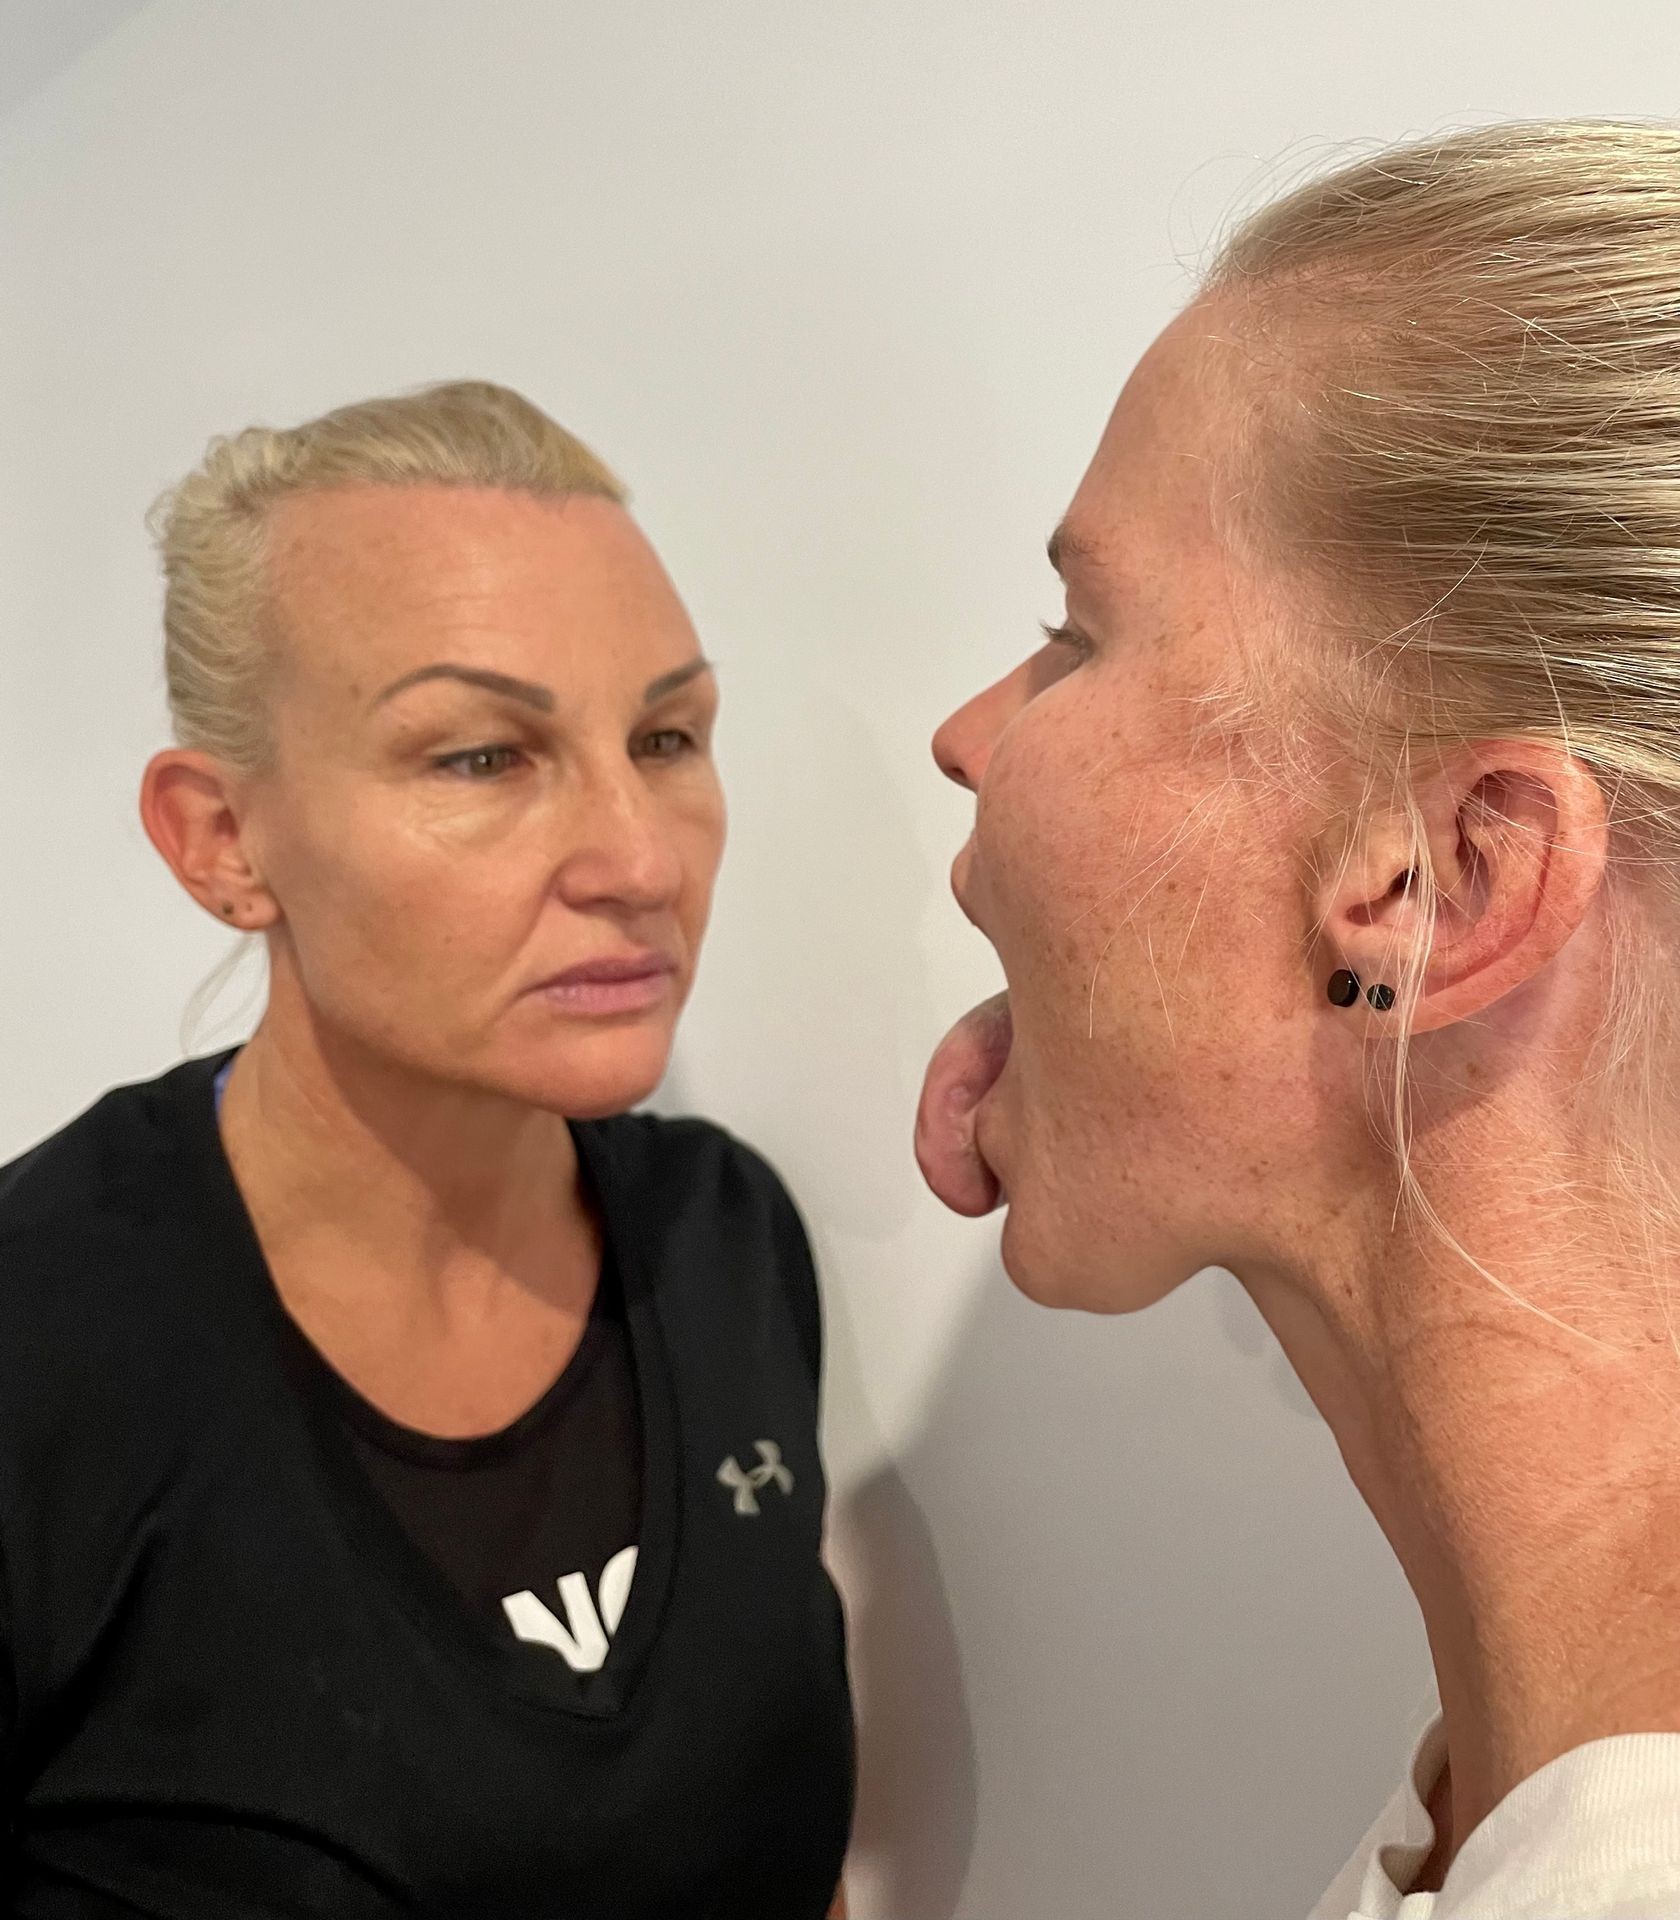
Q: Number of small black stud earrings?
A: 2